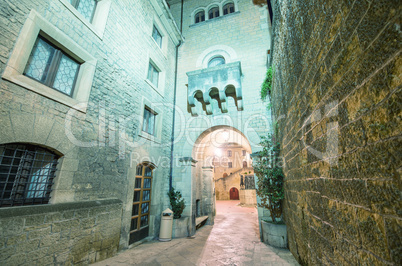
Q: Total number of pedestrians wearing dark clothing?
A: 0